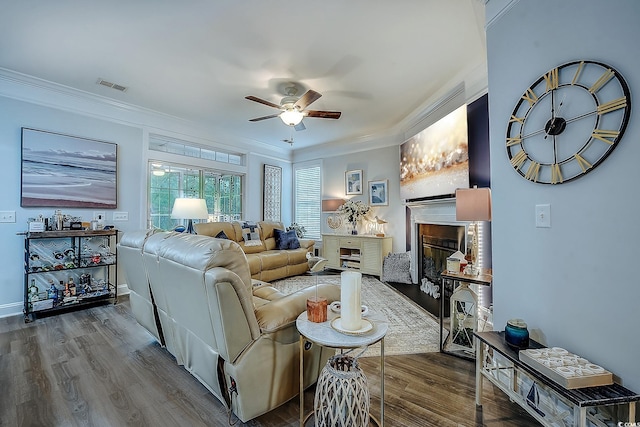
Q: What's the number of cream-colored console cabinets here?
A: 1